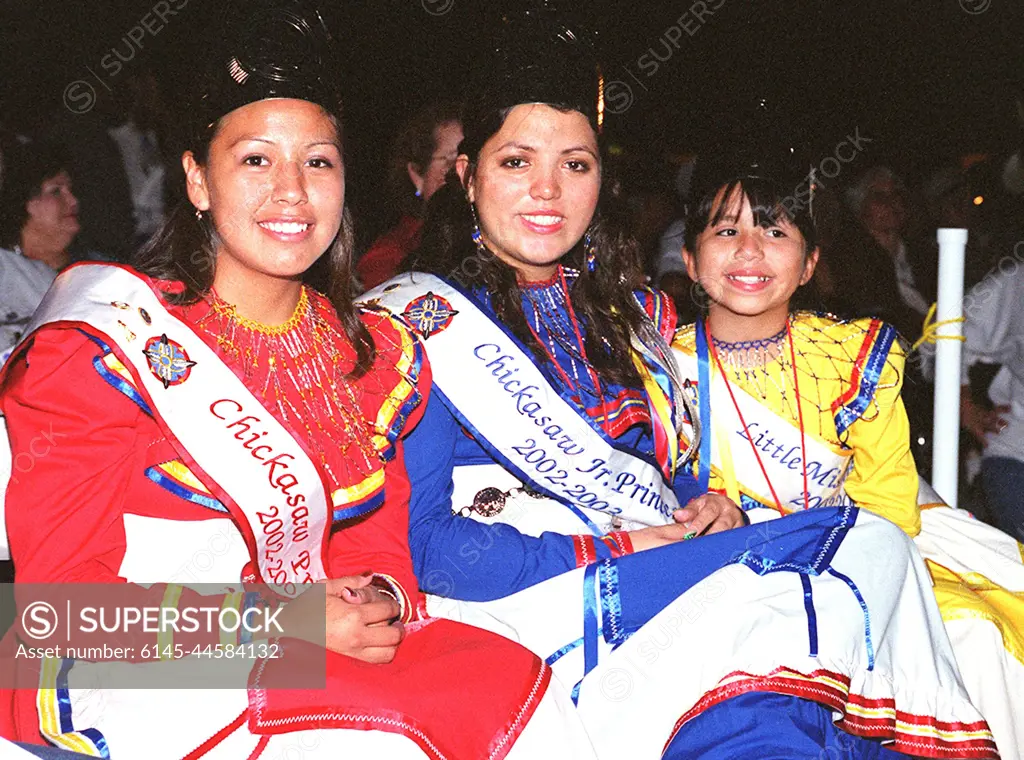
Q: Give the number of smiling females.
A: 3